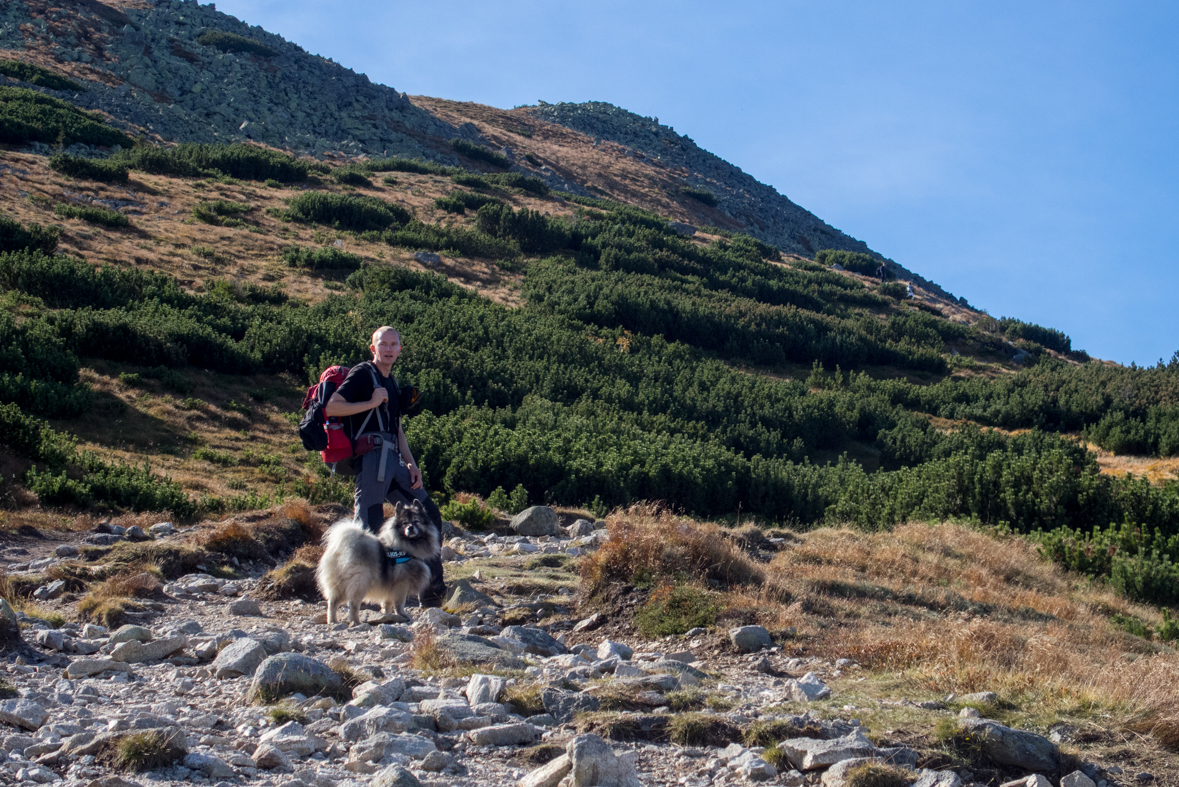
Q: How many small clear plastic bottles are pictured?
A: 0